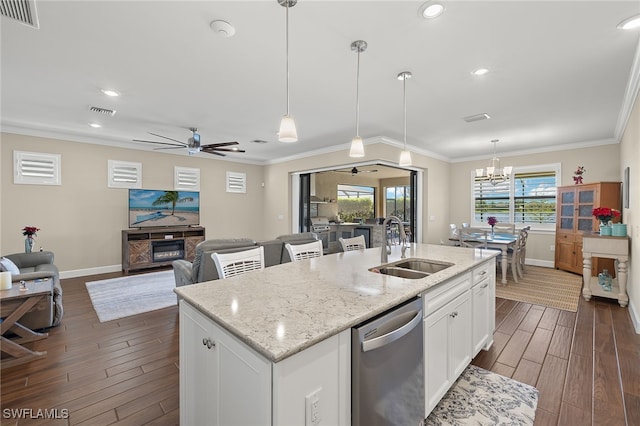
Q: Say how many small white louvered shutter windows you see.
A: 4